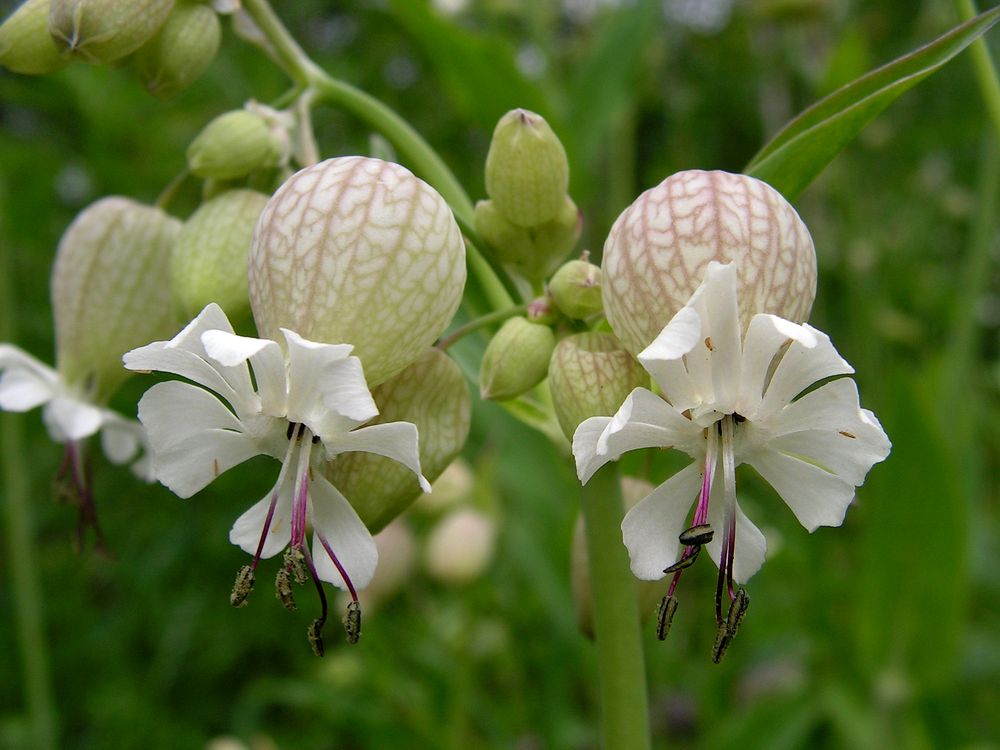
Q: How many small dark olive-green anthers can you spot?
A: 10